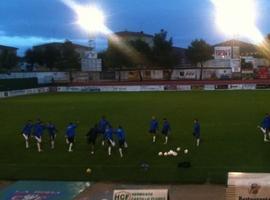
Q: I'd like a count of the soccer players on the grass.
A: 12